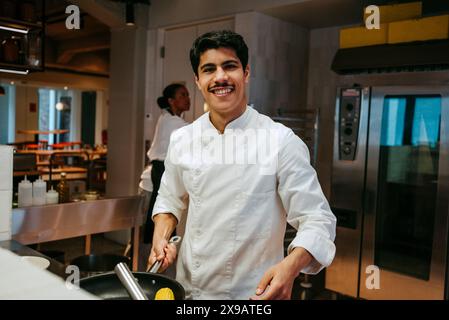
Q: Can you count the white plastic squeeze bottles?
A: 3